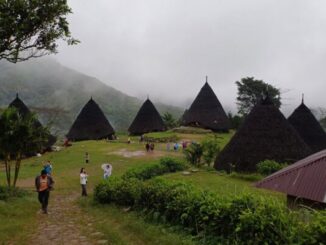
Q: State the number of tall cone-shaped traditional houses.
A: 6